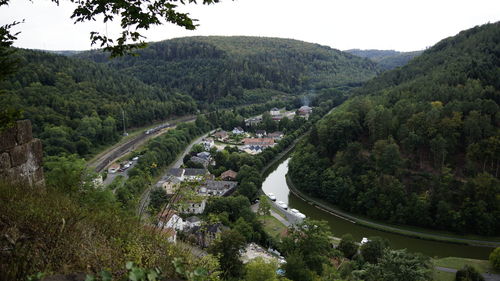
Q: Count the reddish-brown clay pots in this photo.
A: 0